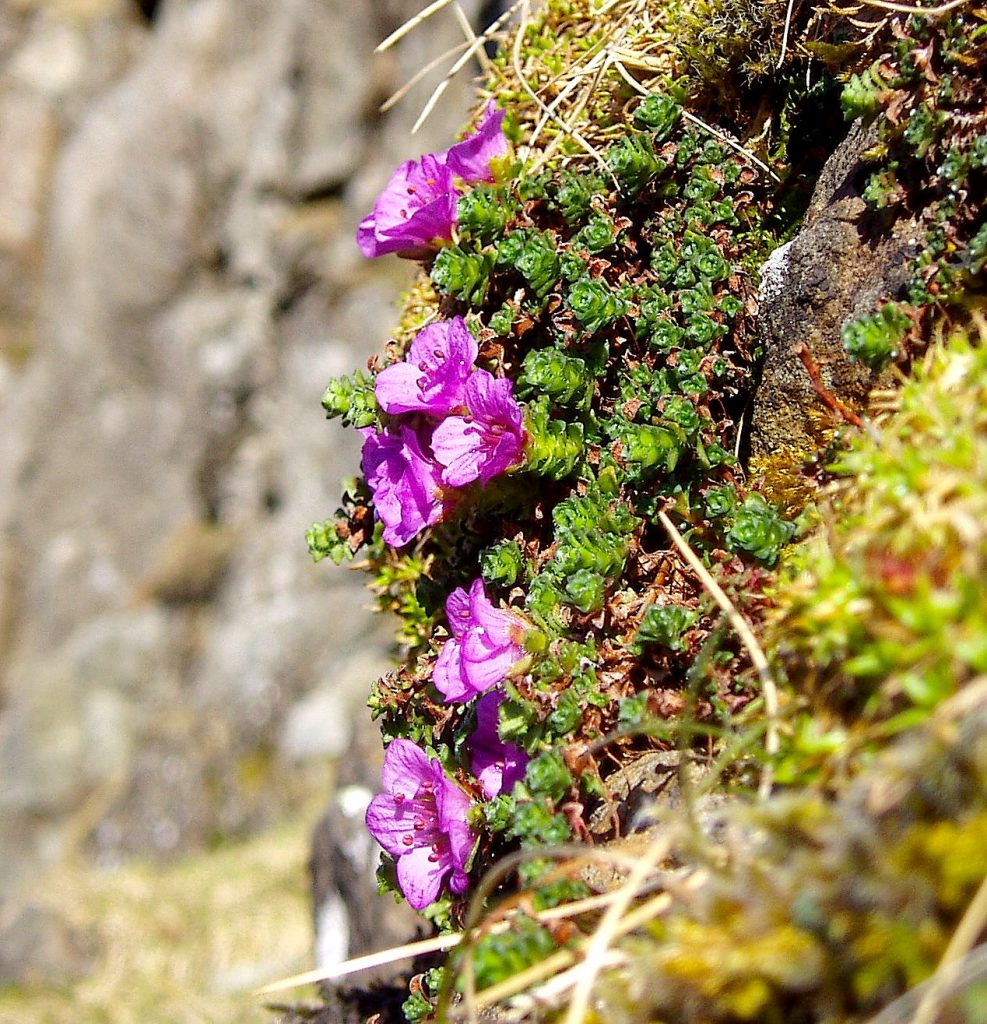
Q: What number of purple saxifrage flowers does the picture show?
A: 8